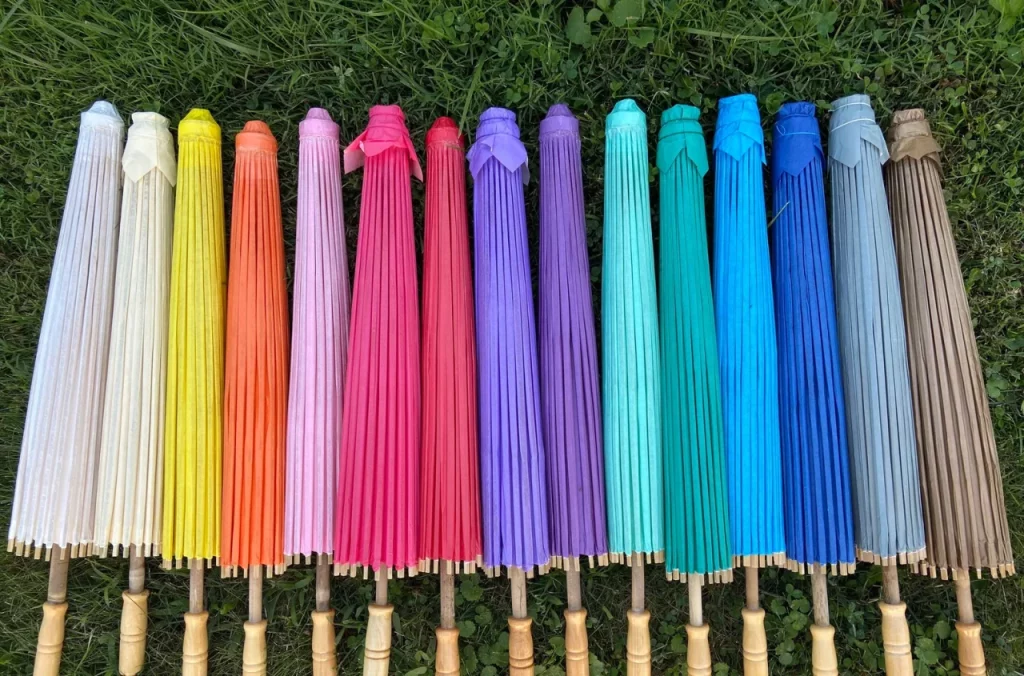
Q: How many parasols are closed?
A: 15